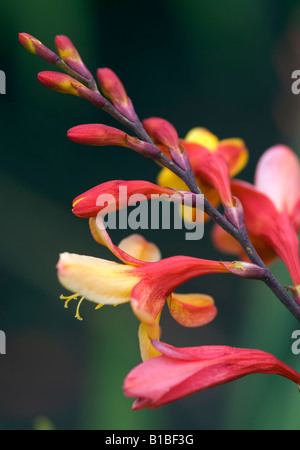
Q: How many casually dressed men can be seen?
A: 0